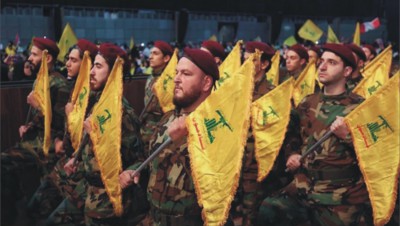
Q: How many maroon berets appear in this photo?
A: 12